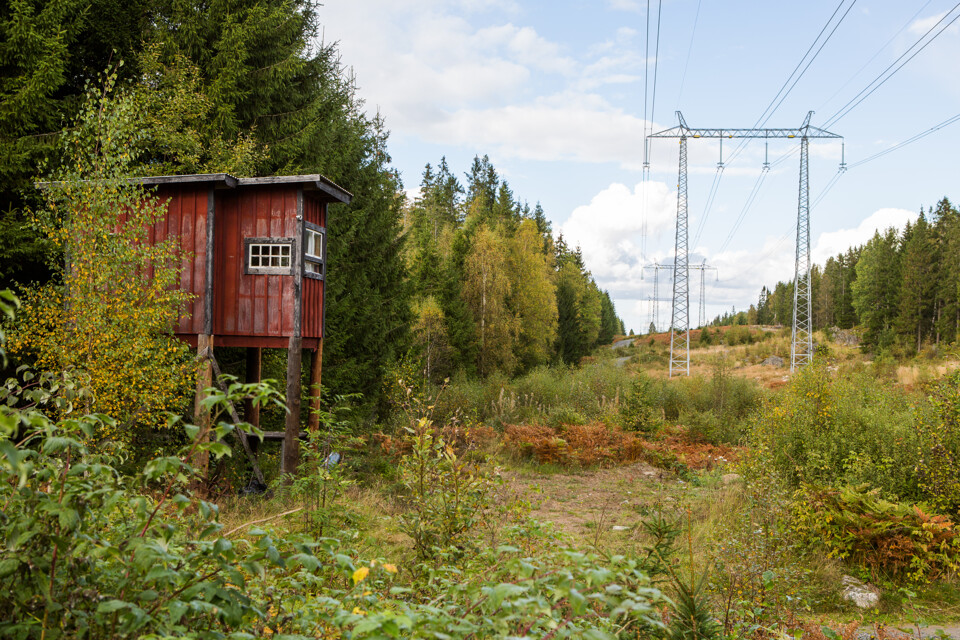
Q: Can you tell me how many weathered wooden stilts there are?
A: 4